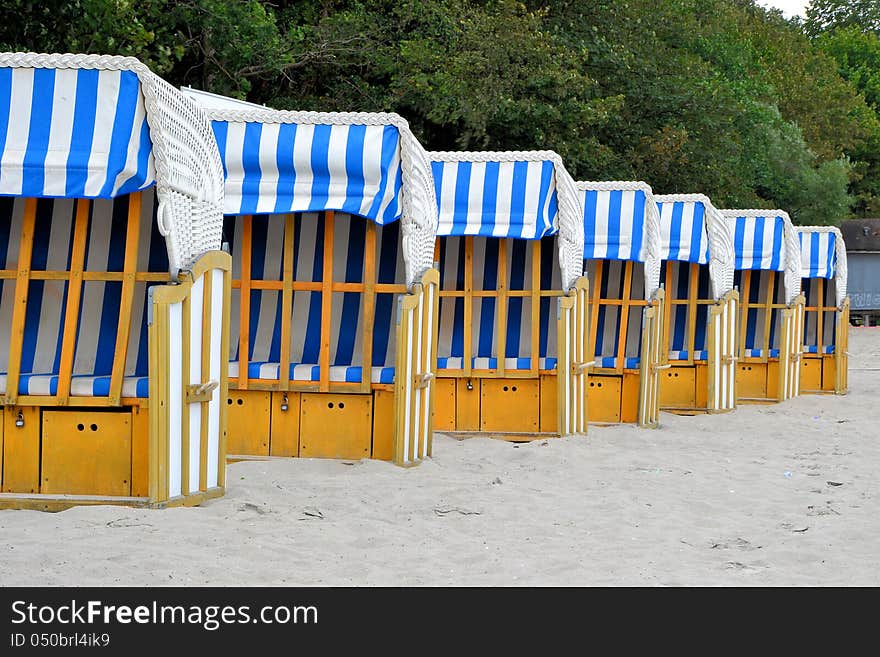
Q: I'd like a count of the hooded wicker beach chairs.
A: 7